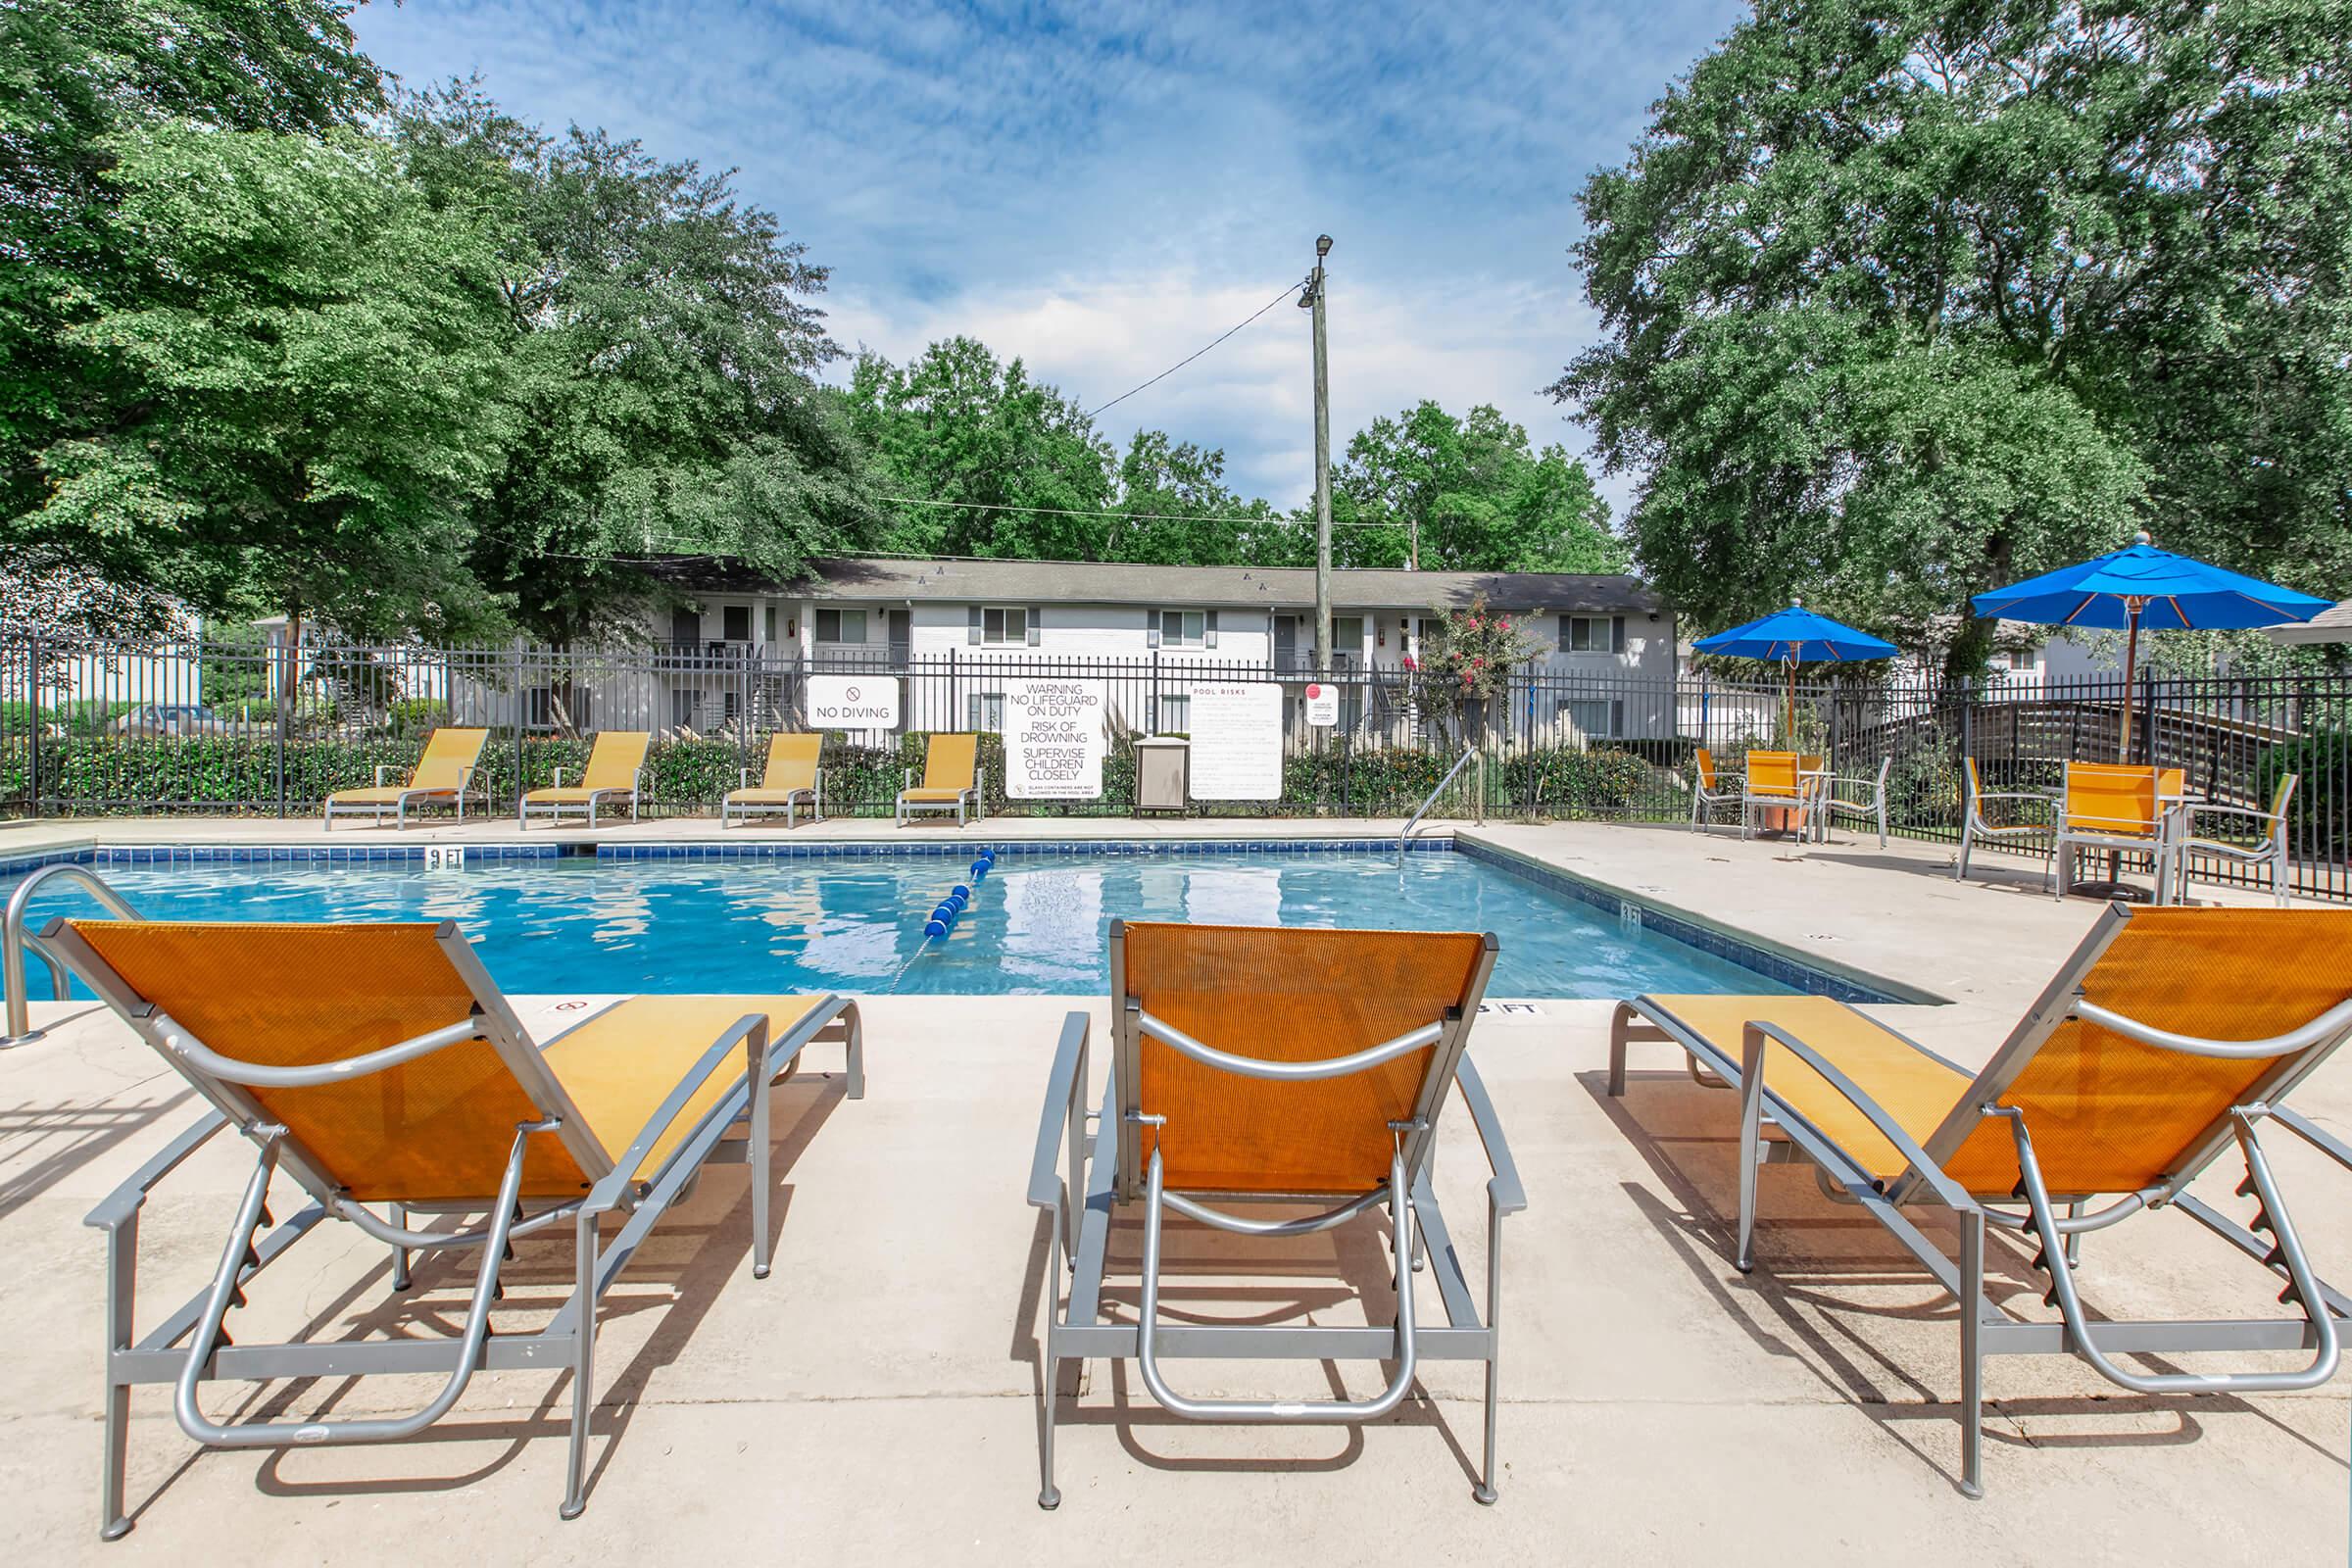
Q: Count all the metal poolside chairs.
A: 15